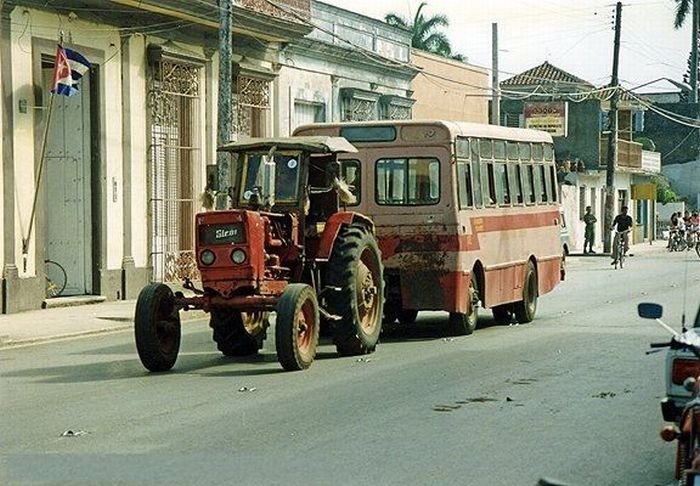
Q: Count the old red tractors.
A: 1